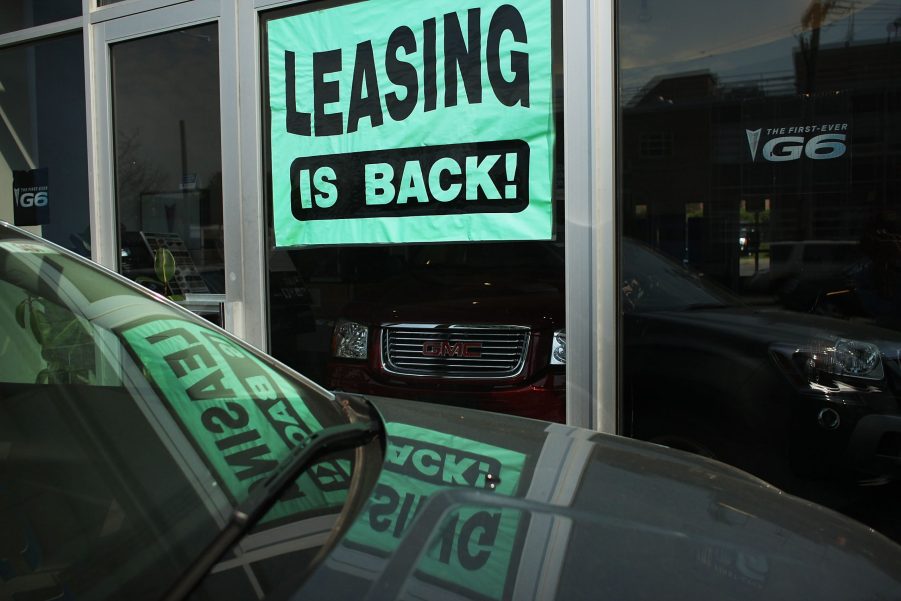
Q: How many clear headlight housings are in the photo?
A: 3